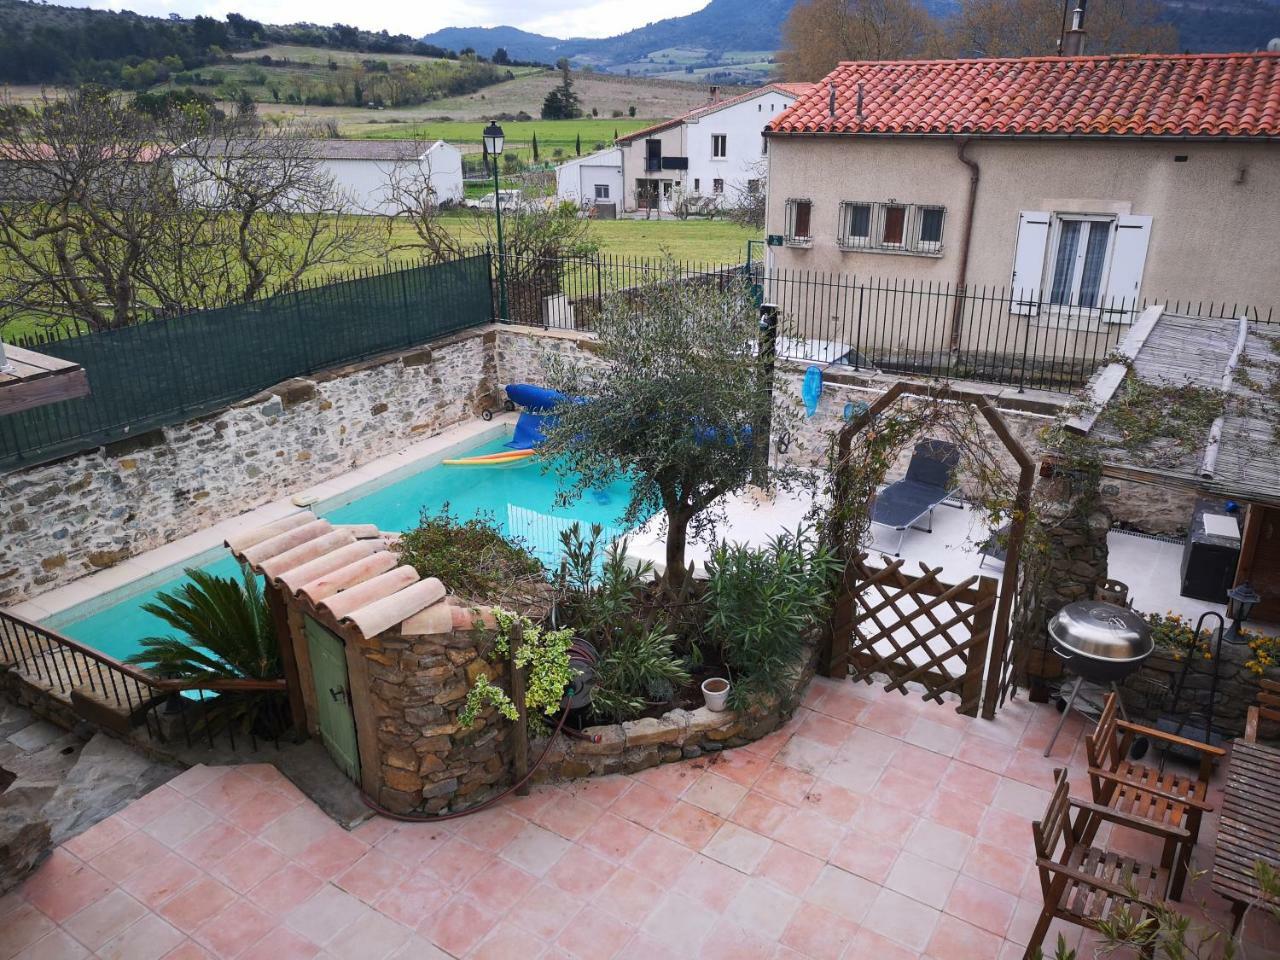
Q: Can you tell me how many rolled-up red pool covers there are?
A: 0